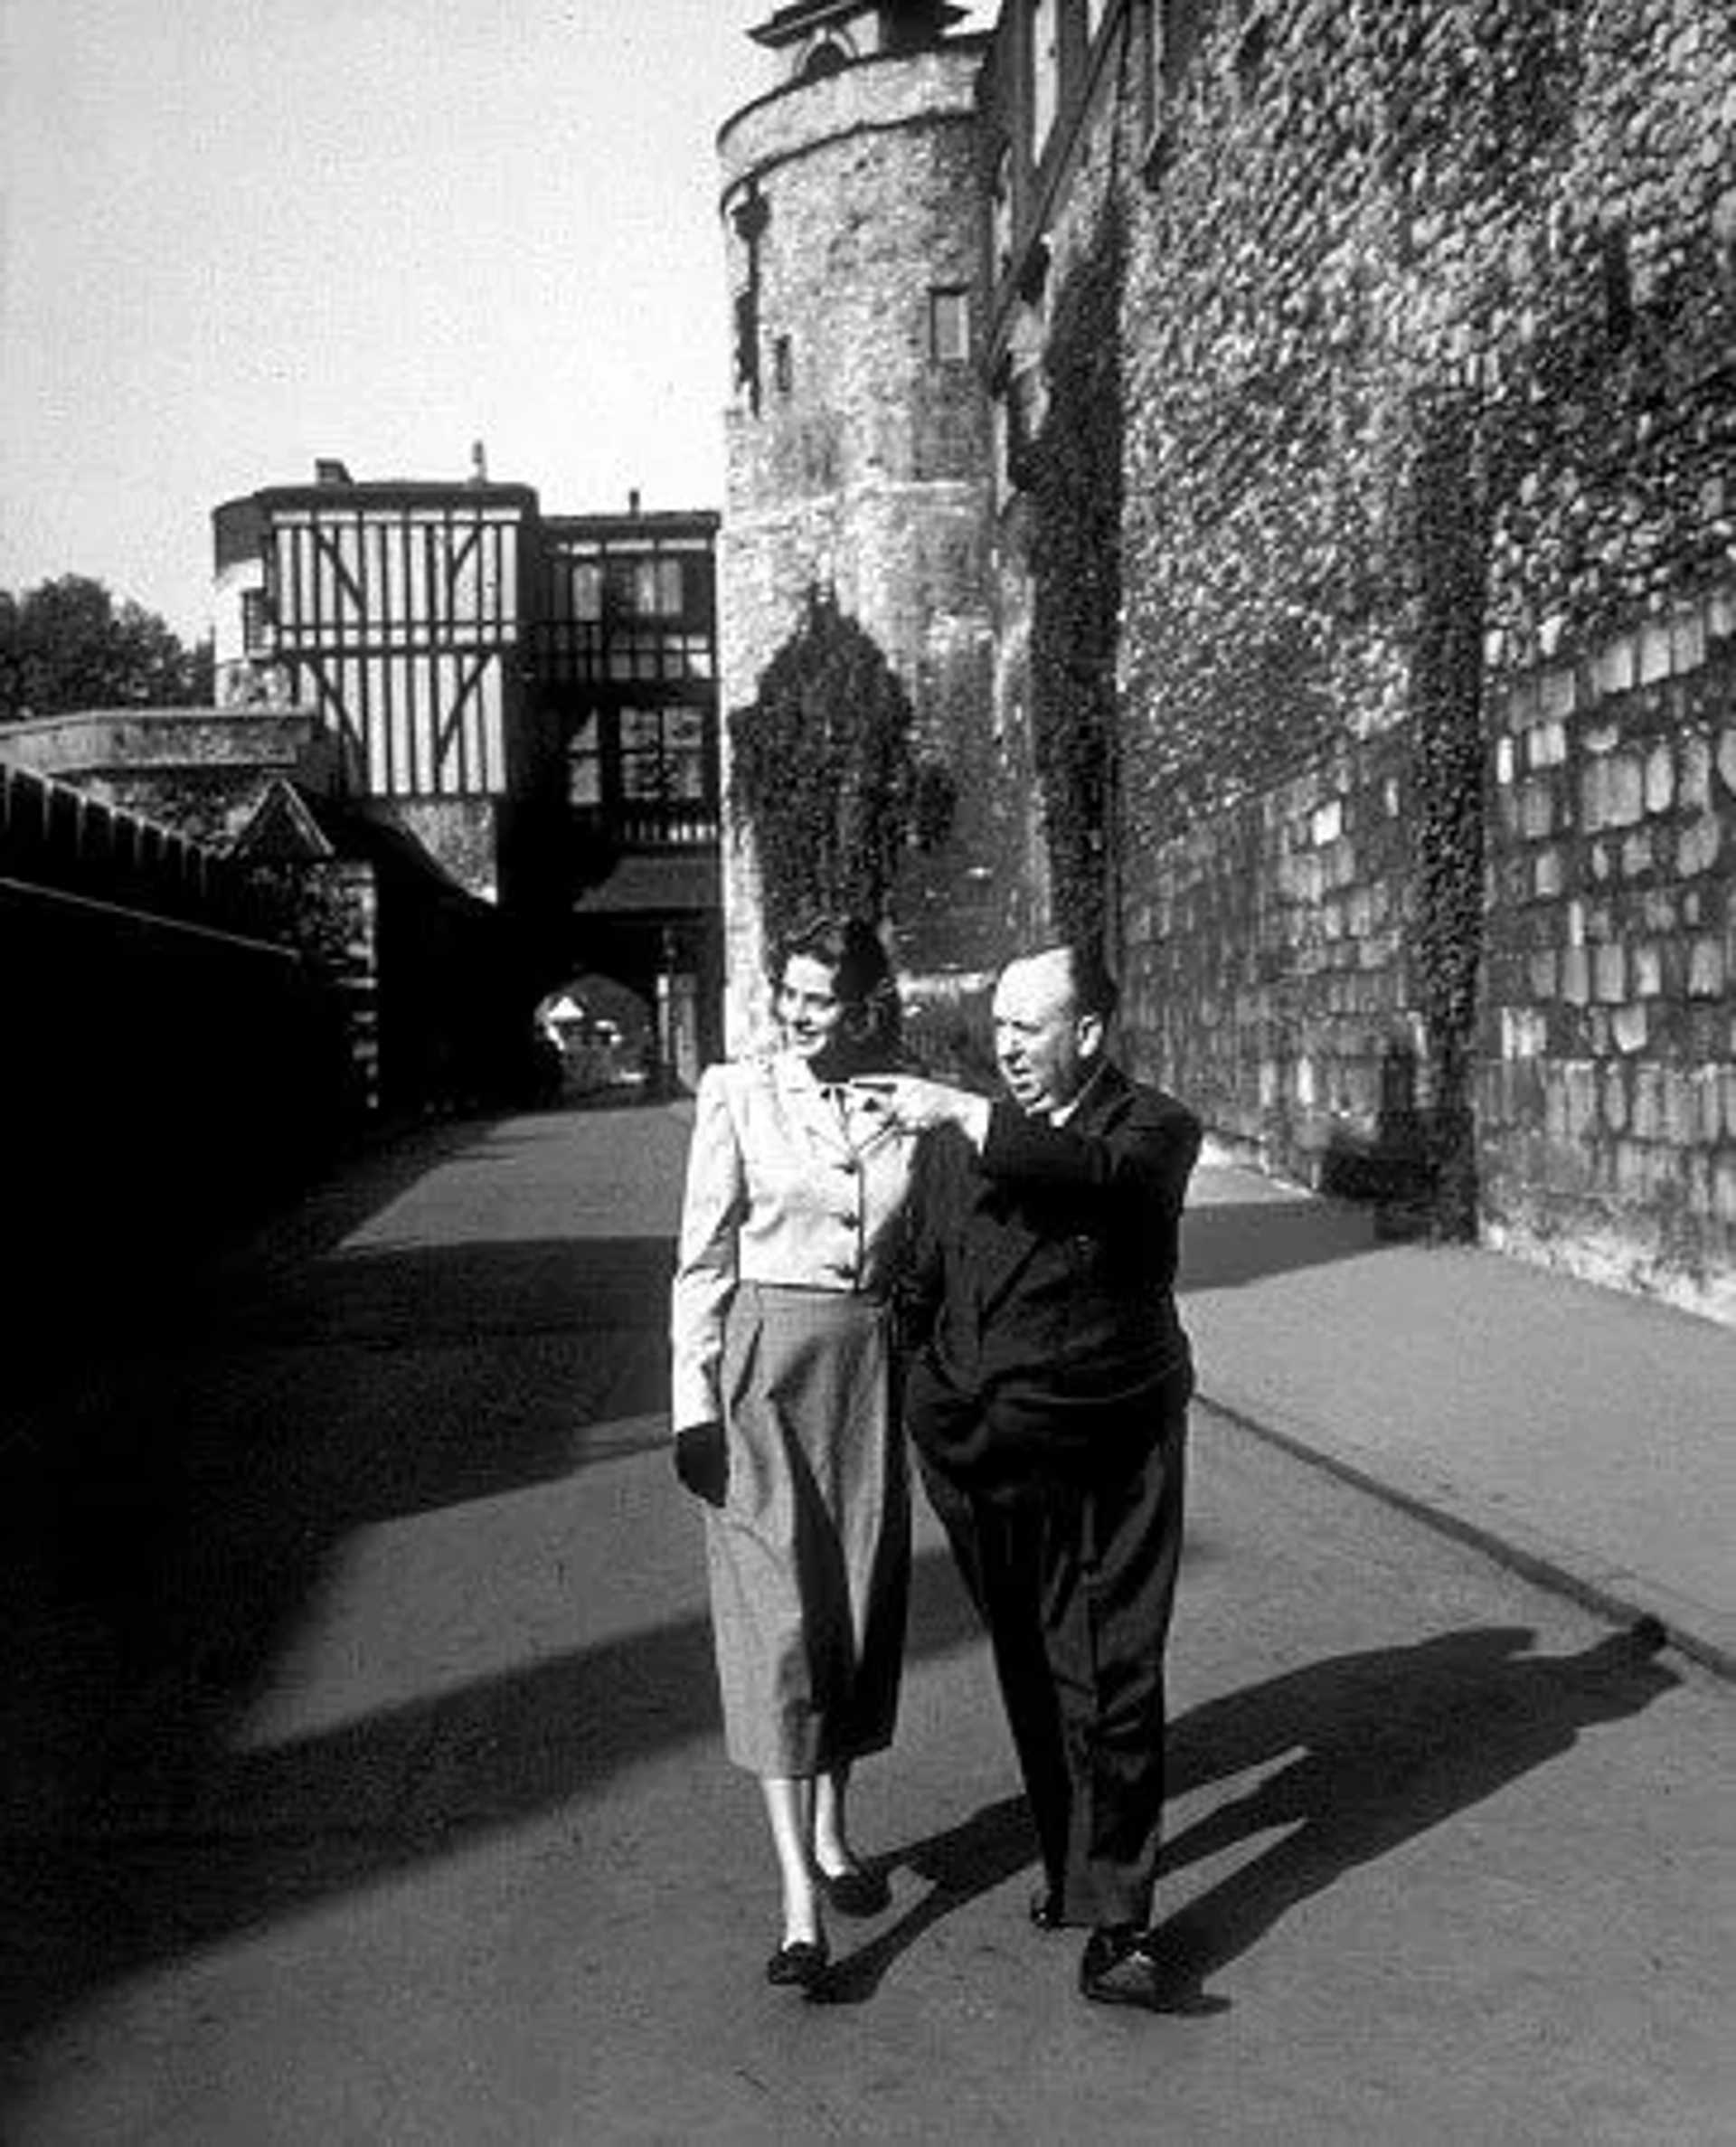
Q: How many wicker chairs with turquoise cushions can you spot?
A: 0